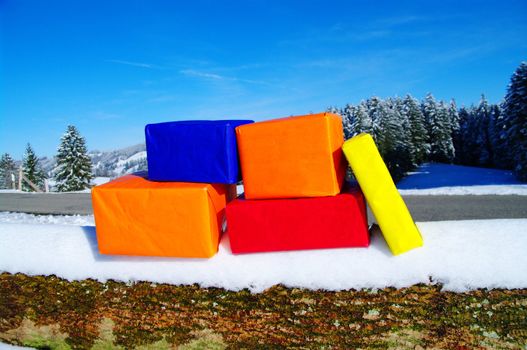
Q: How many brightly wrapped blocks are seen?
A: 5